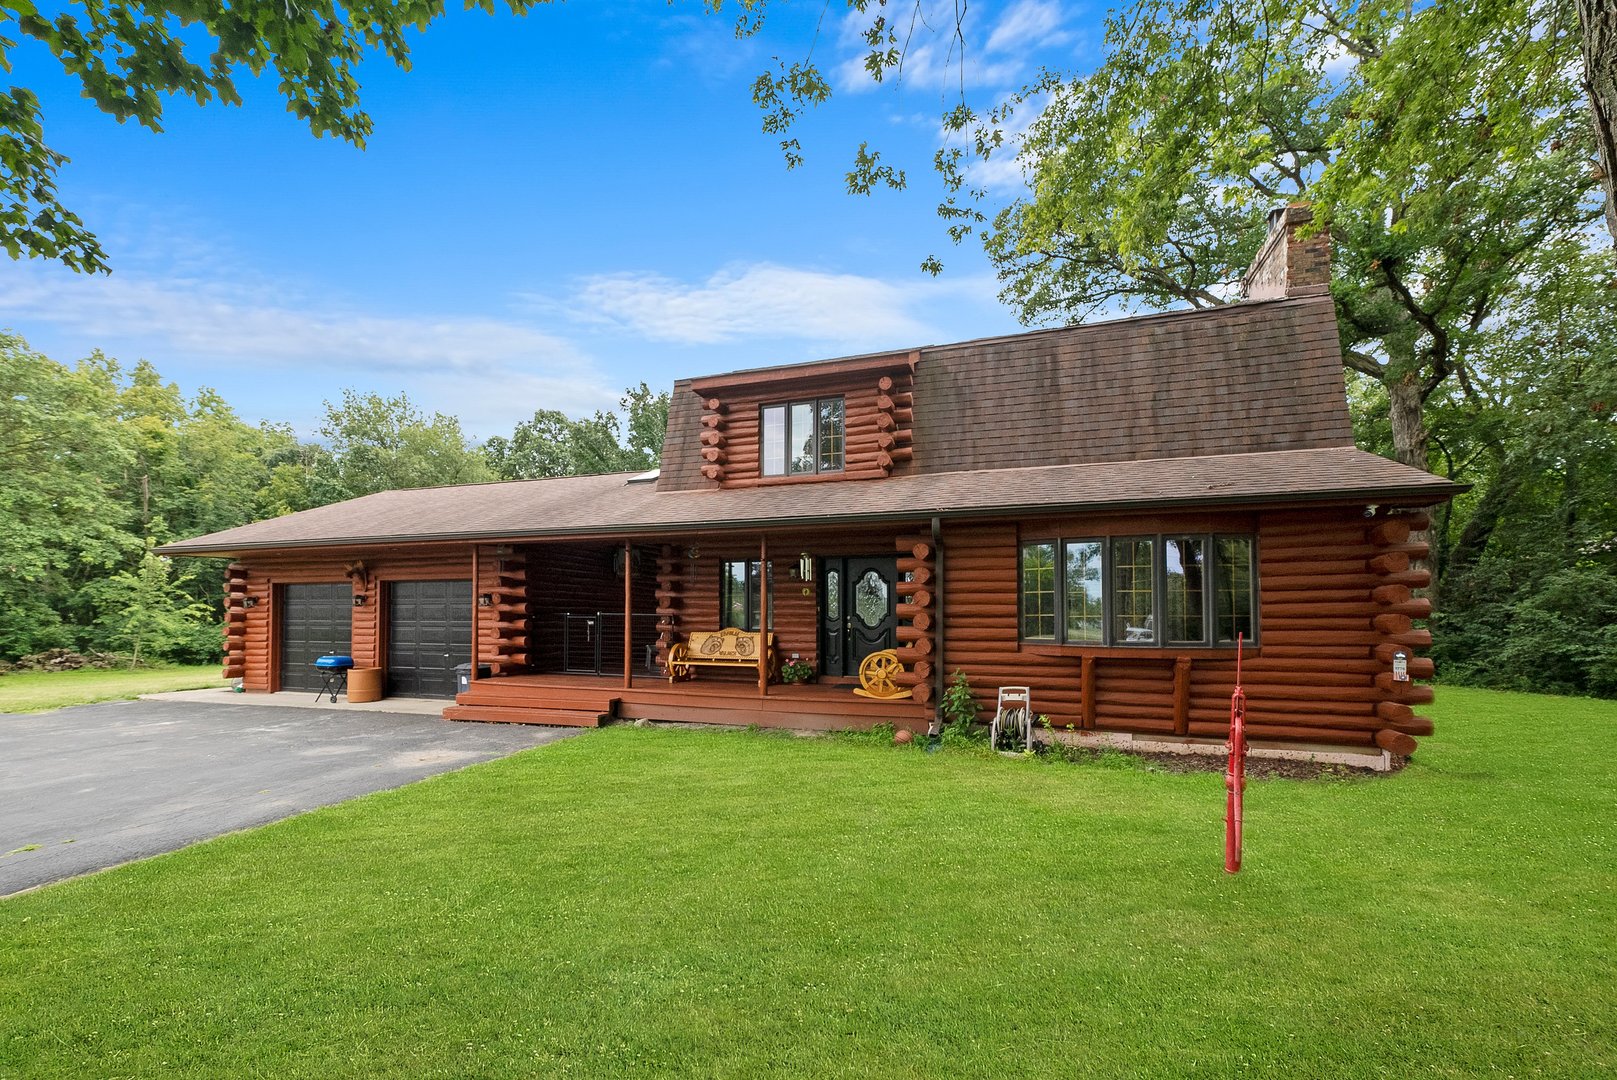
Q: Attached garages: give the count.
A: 2